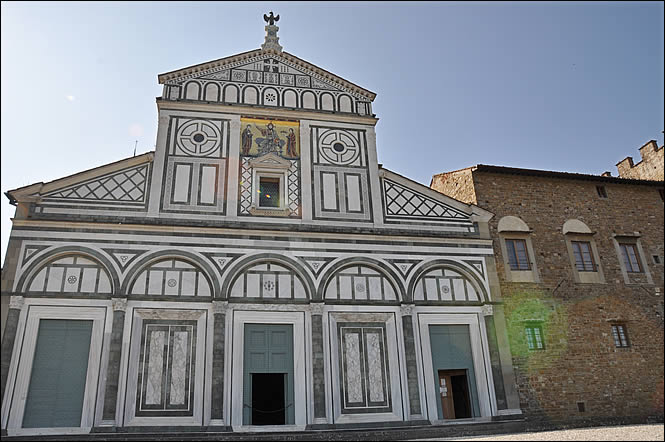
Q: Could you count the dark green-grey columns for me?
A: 6